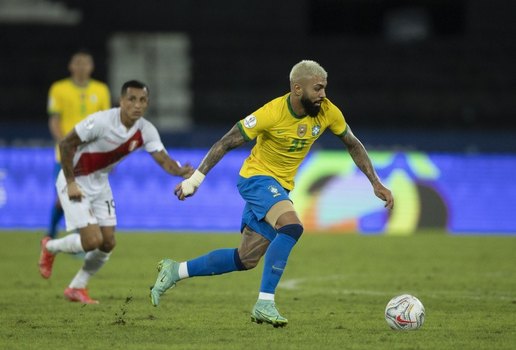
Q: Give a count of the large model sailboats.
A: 0